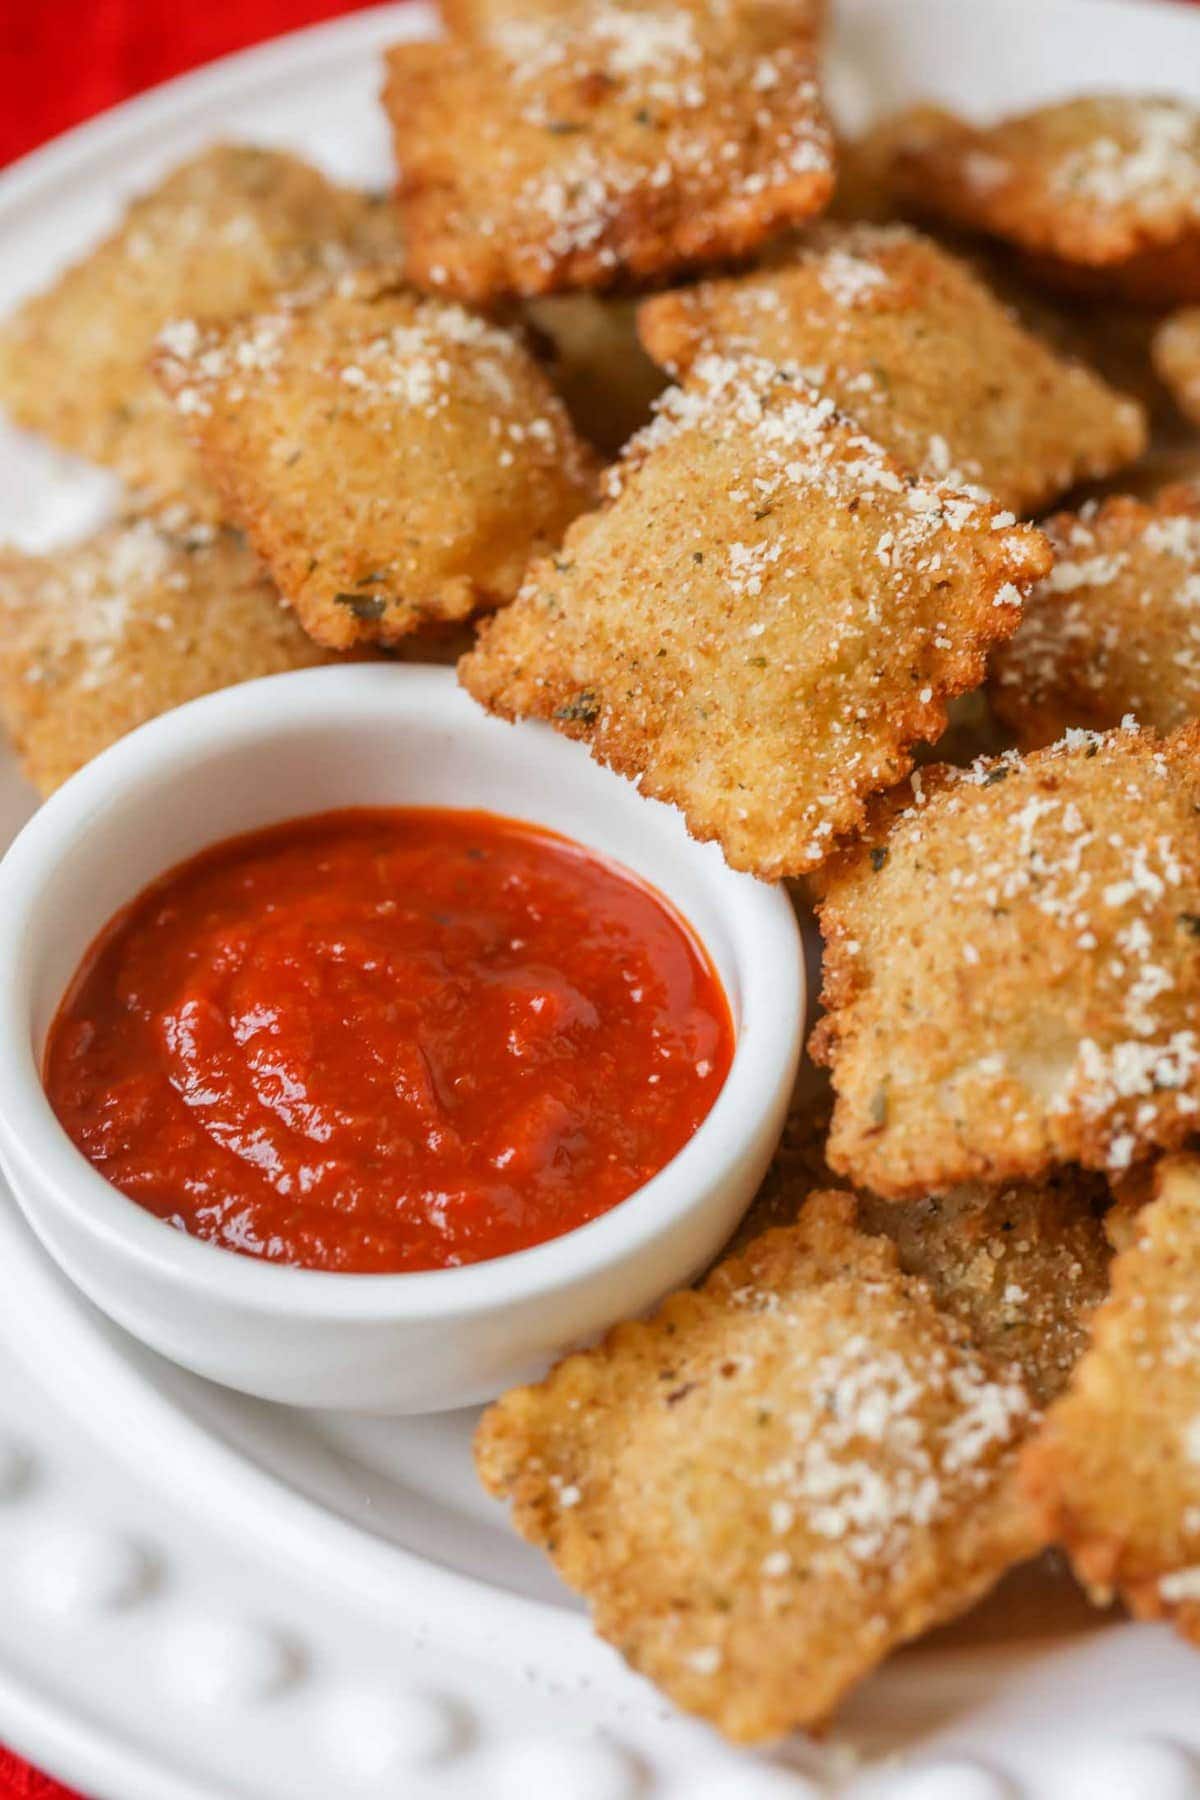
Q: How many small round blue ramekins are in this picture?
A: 0